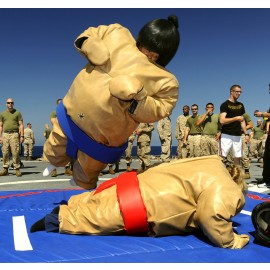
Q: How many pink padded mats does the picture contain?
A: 0